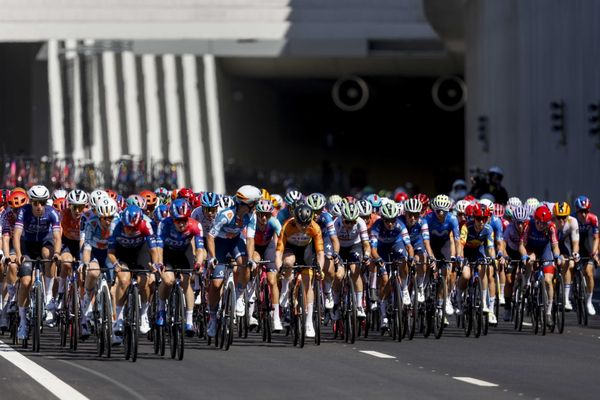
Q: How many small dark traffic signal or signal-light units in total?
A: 3